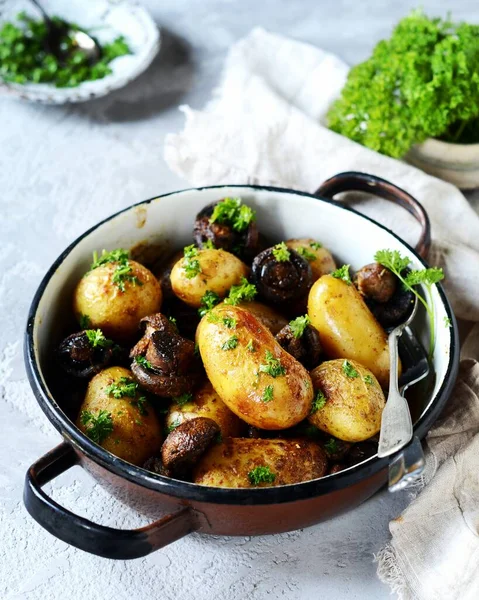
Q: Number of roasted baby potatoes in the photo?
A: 10